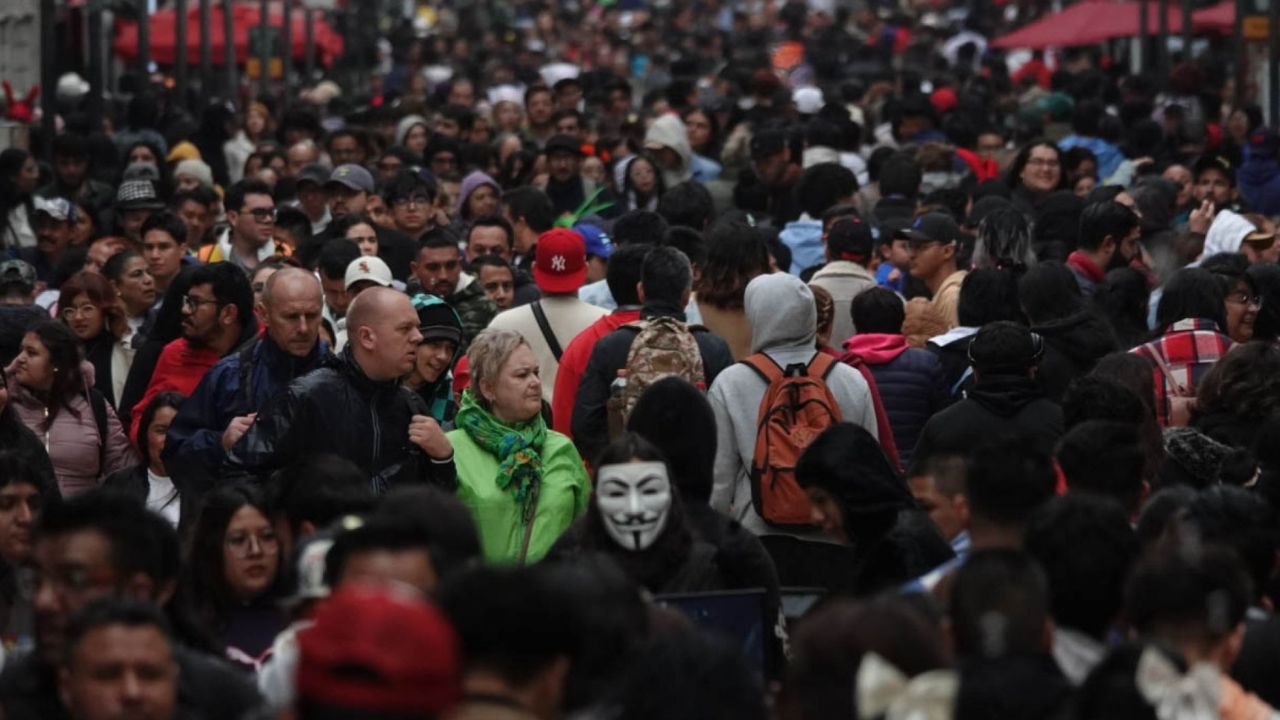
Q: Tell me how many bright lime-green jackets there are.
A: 1